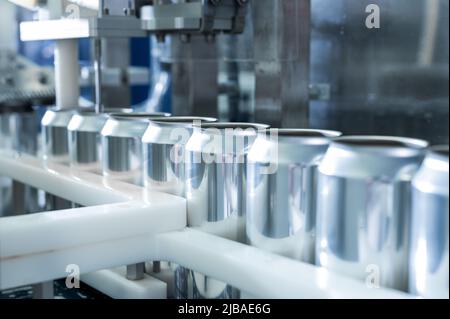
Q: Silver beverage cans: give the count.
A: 8